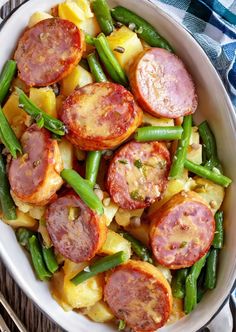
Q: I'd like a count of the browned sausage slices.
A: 8